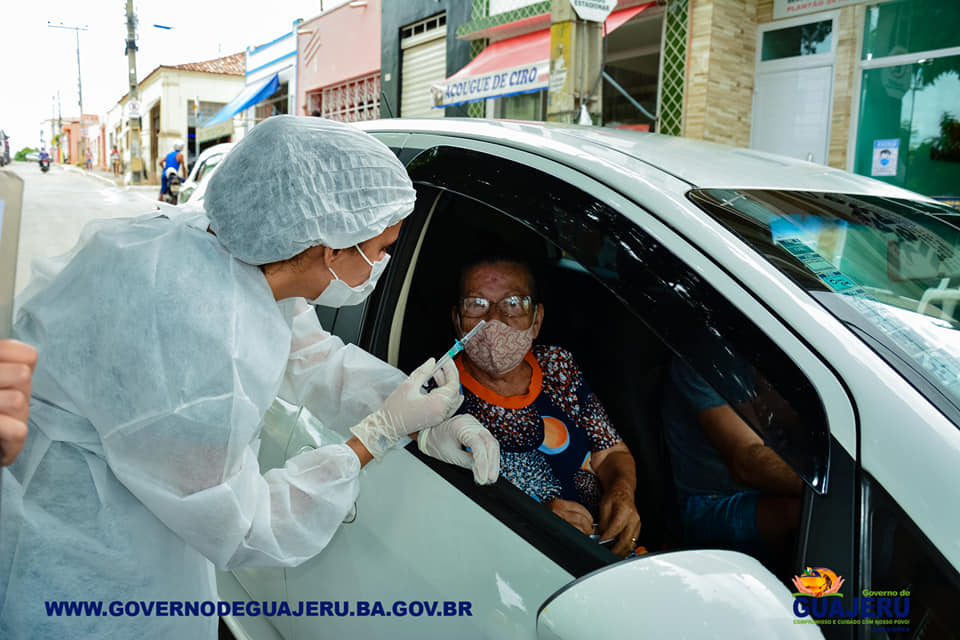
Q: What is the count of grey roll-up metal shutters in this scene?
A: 1